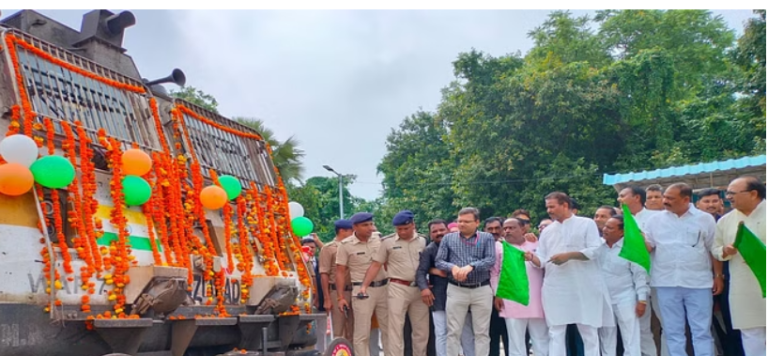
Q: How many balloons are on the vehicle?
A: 9